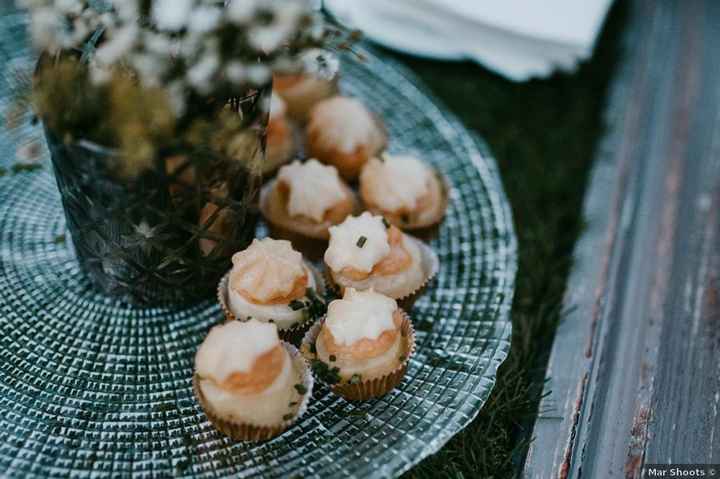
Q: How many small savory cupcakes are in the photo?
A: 9